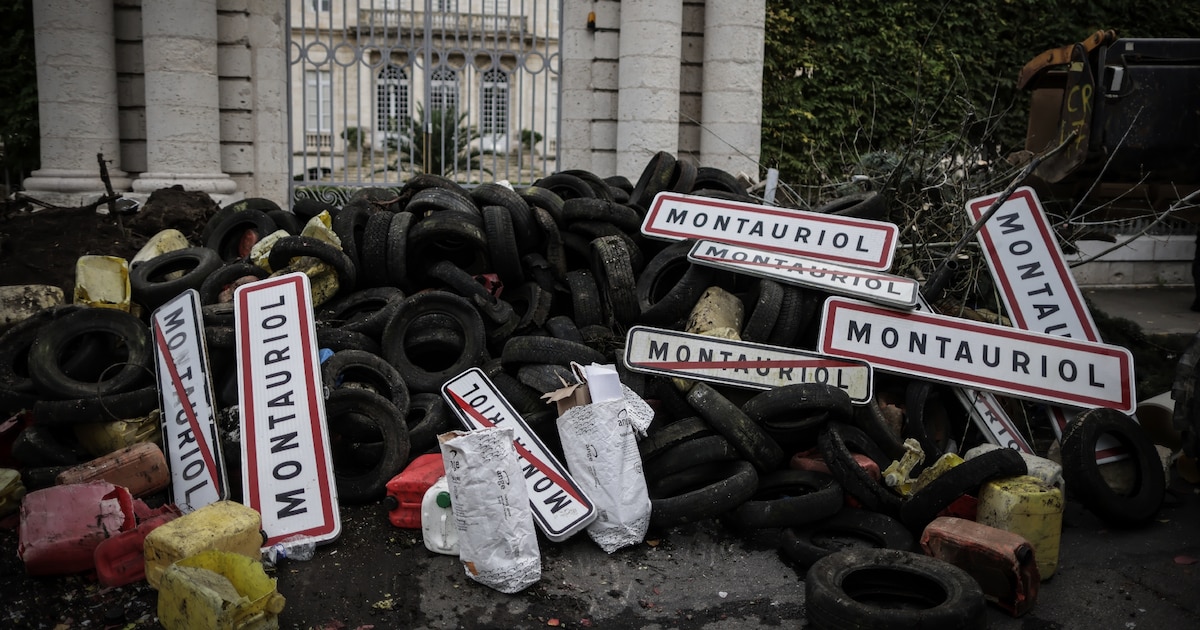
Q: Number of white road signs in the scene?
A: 9